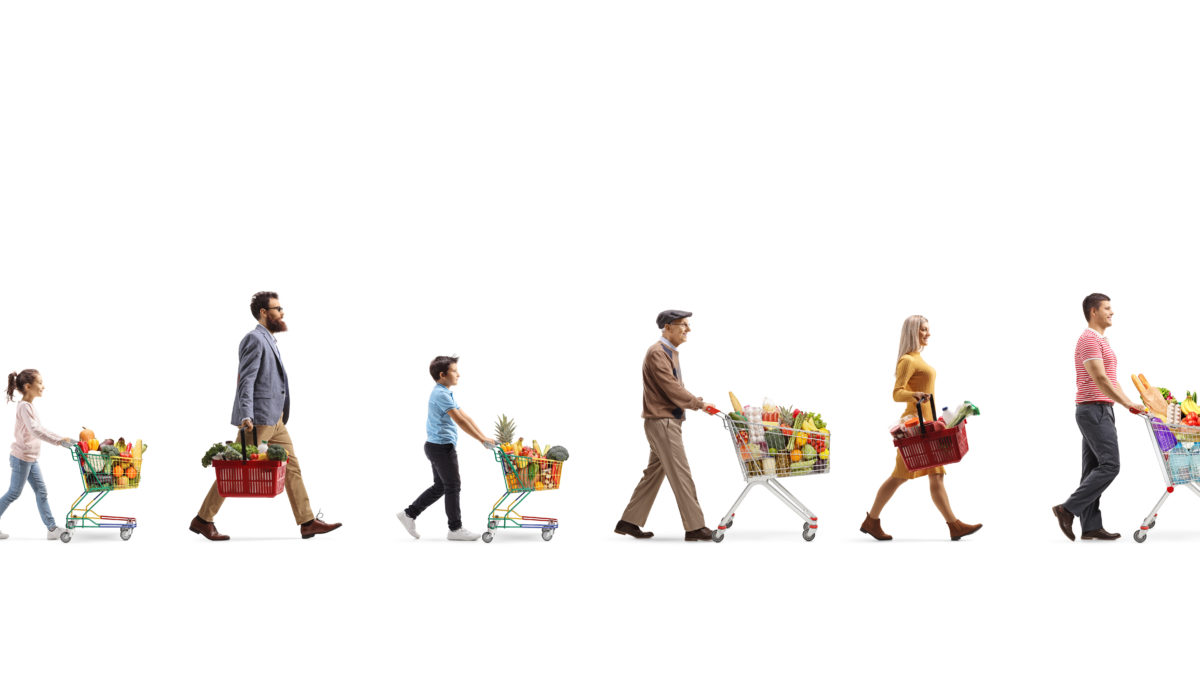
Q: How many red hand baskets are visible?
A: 2